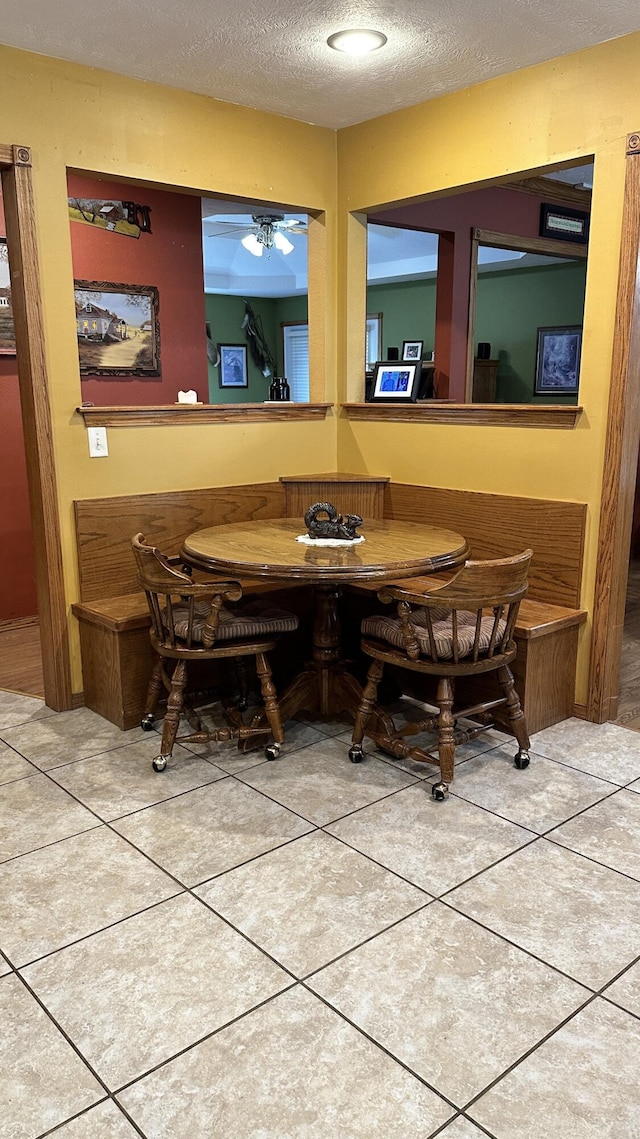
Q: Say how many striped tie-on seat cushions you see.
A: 2